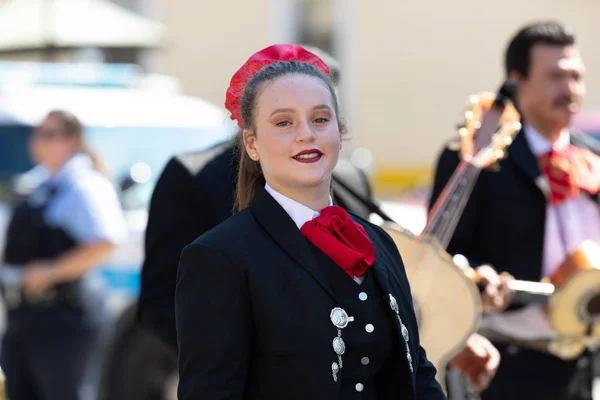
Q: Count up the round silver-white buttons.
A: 4